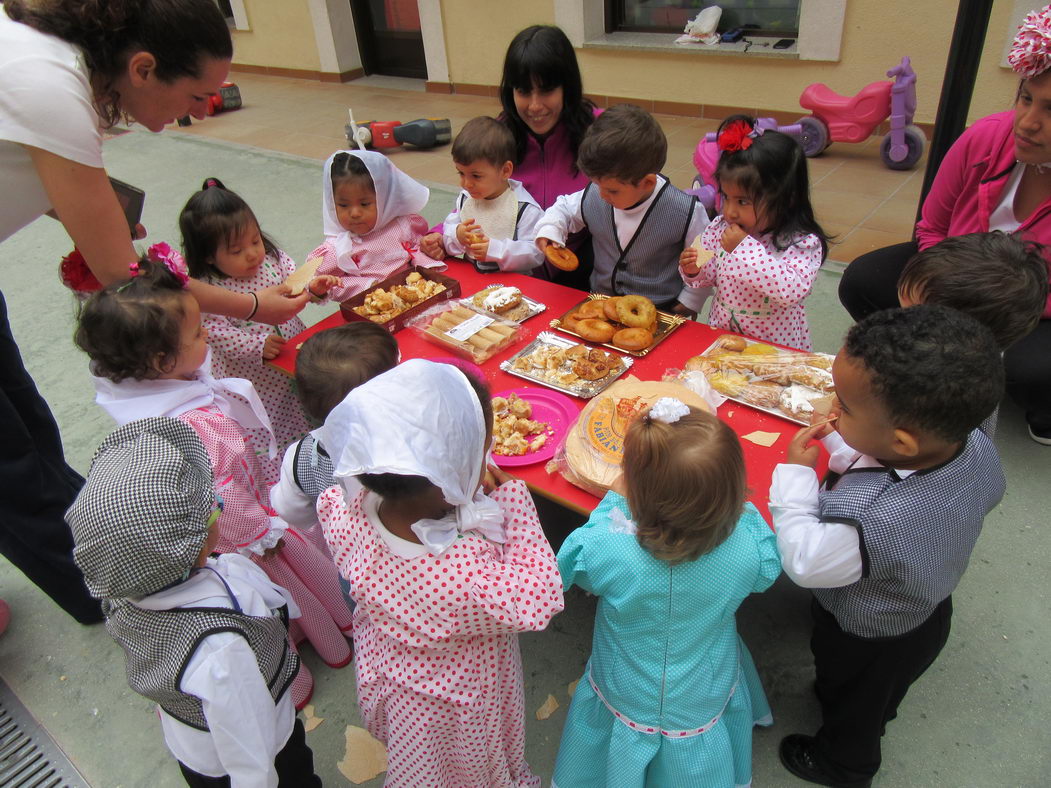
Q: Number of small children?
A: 12